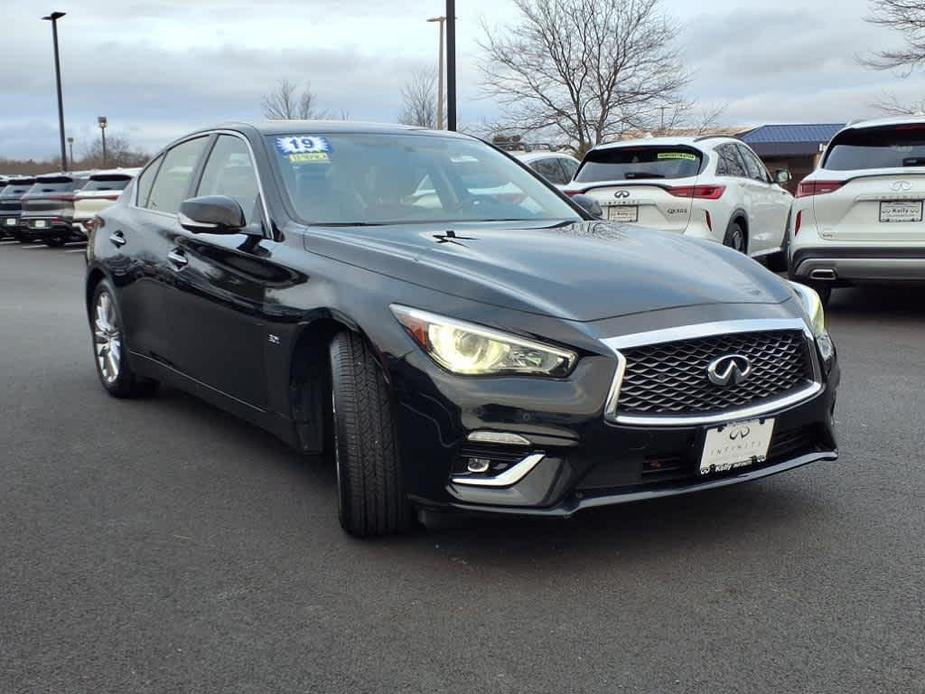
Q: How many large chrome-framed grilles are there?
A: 1